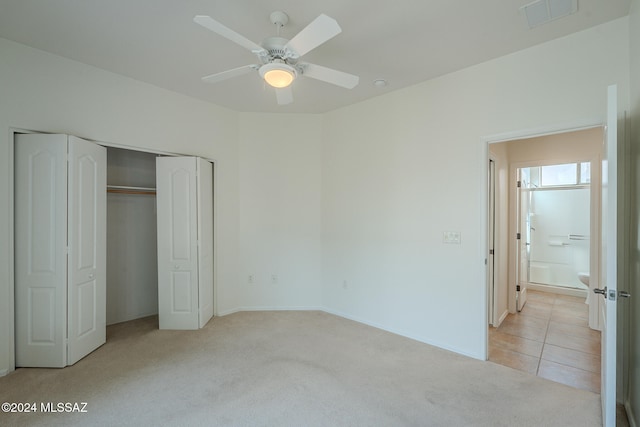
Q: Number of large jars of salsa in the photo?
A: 0